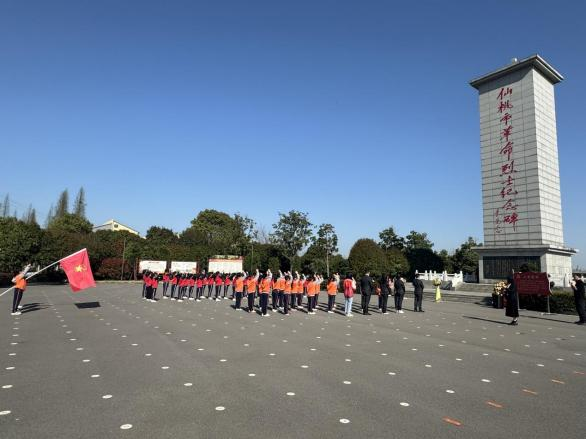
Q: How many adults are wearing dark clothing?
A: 6